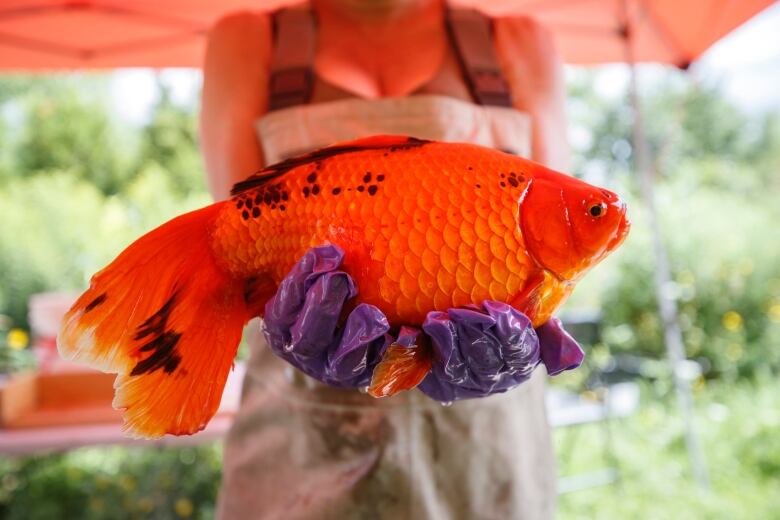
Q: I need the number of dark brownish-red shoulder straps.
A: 2